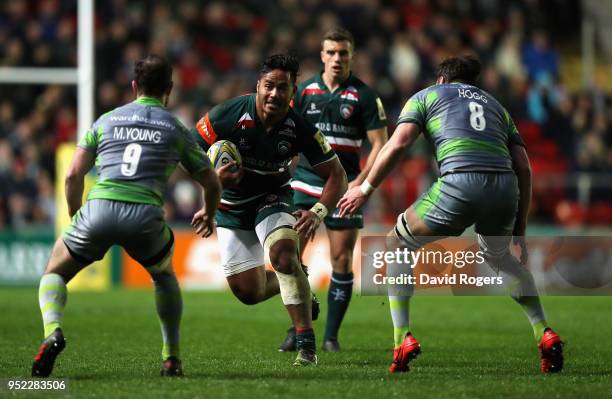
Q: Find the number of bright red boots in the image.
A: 2